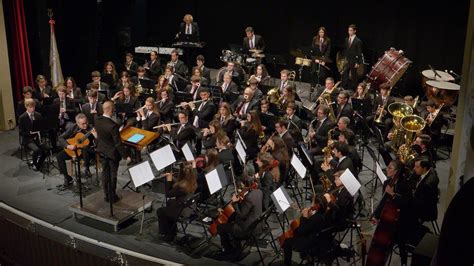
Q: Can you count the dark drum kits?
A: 1